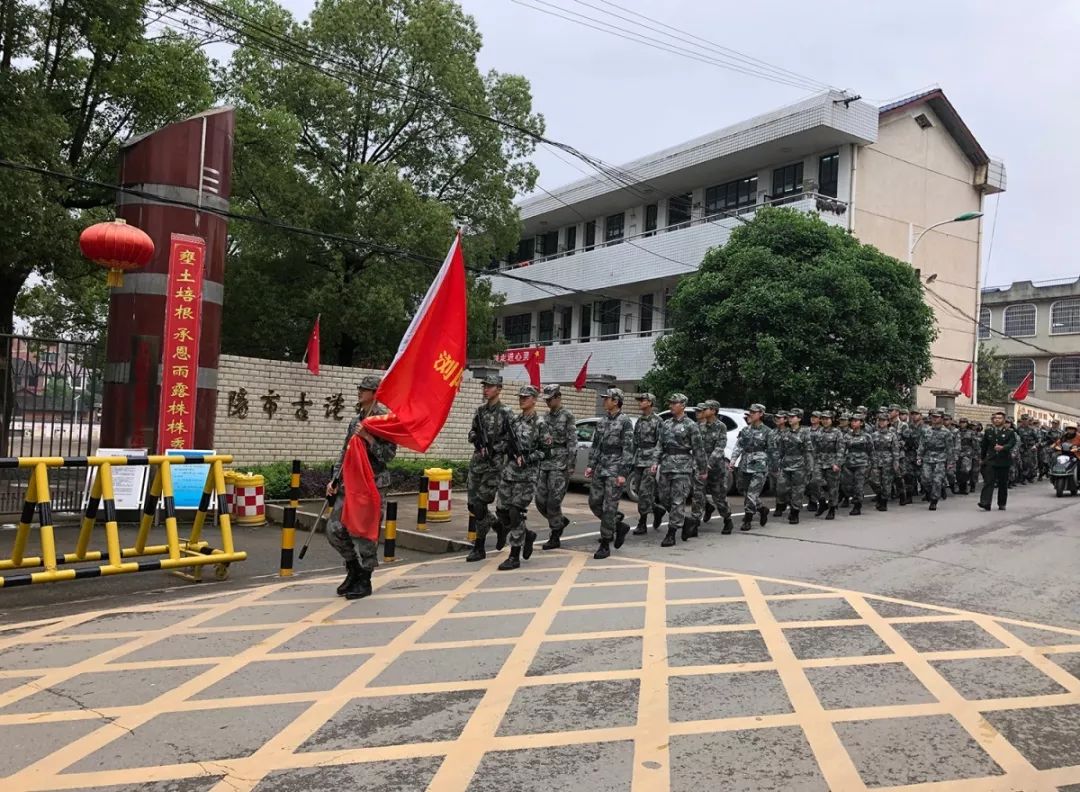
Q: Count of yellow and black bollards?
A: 6